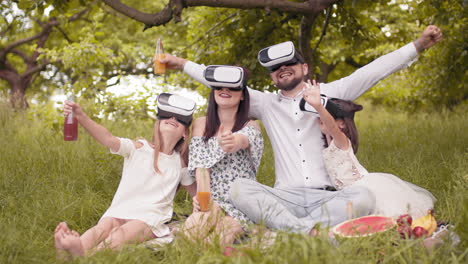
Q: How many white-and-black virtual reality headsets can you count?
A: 4